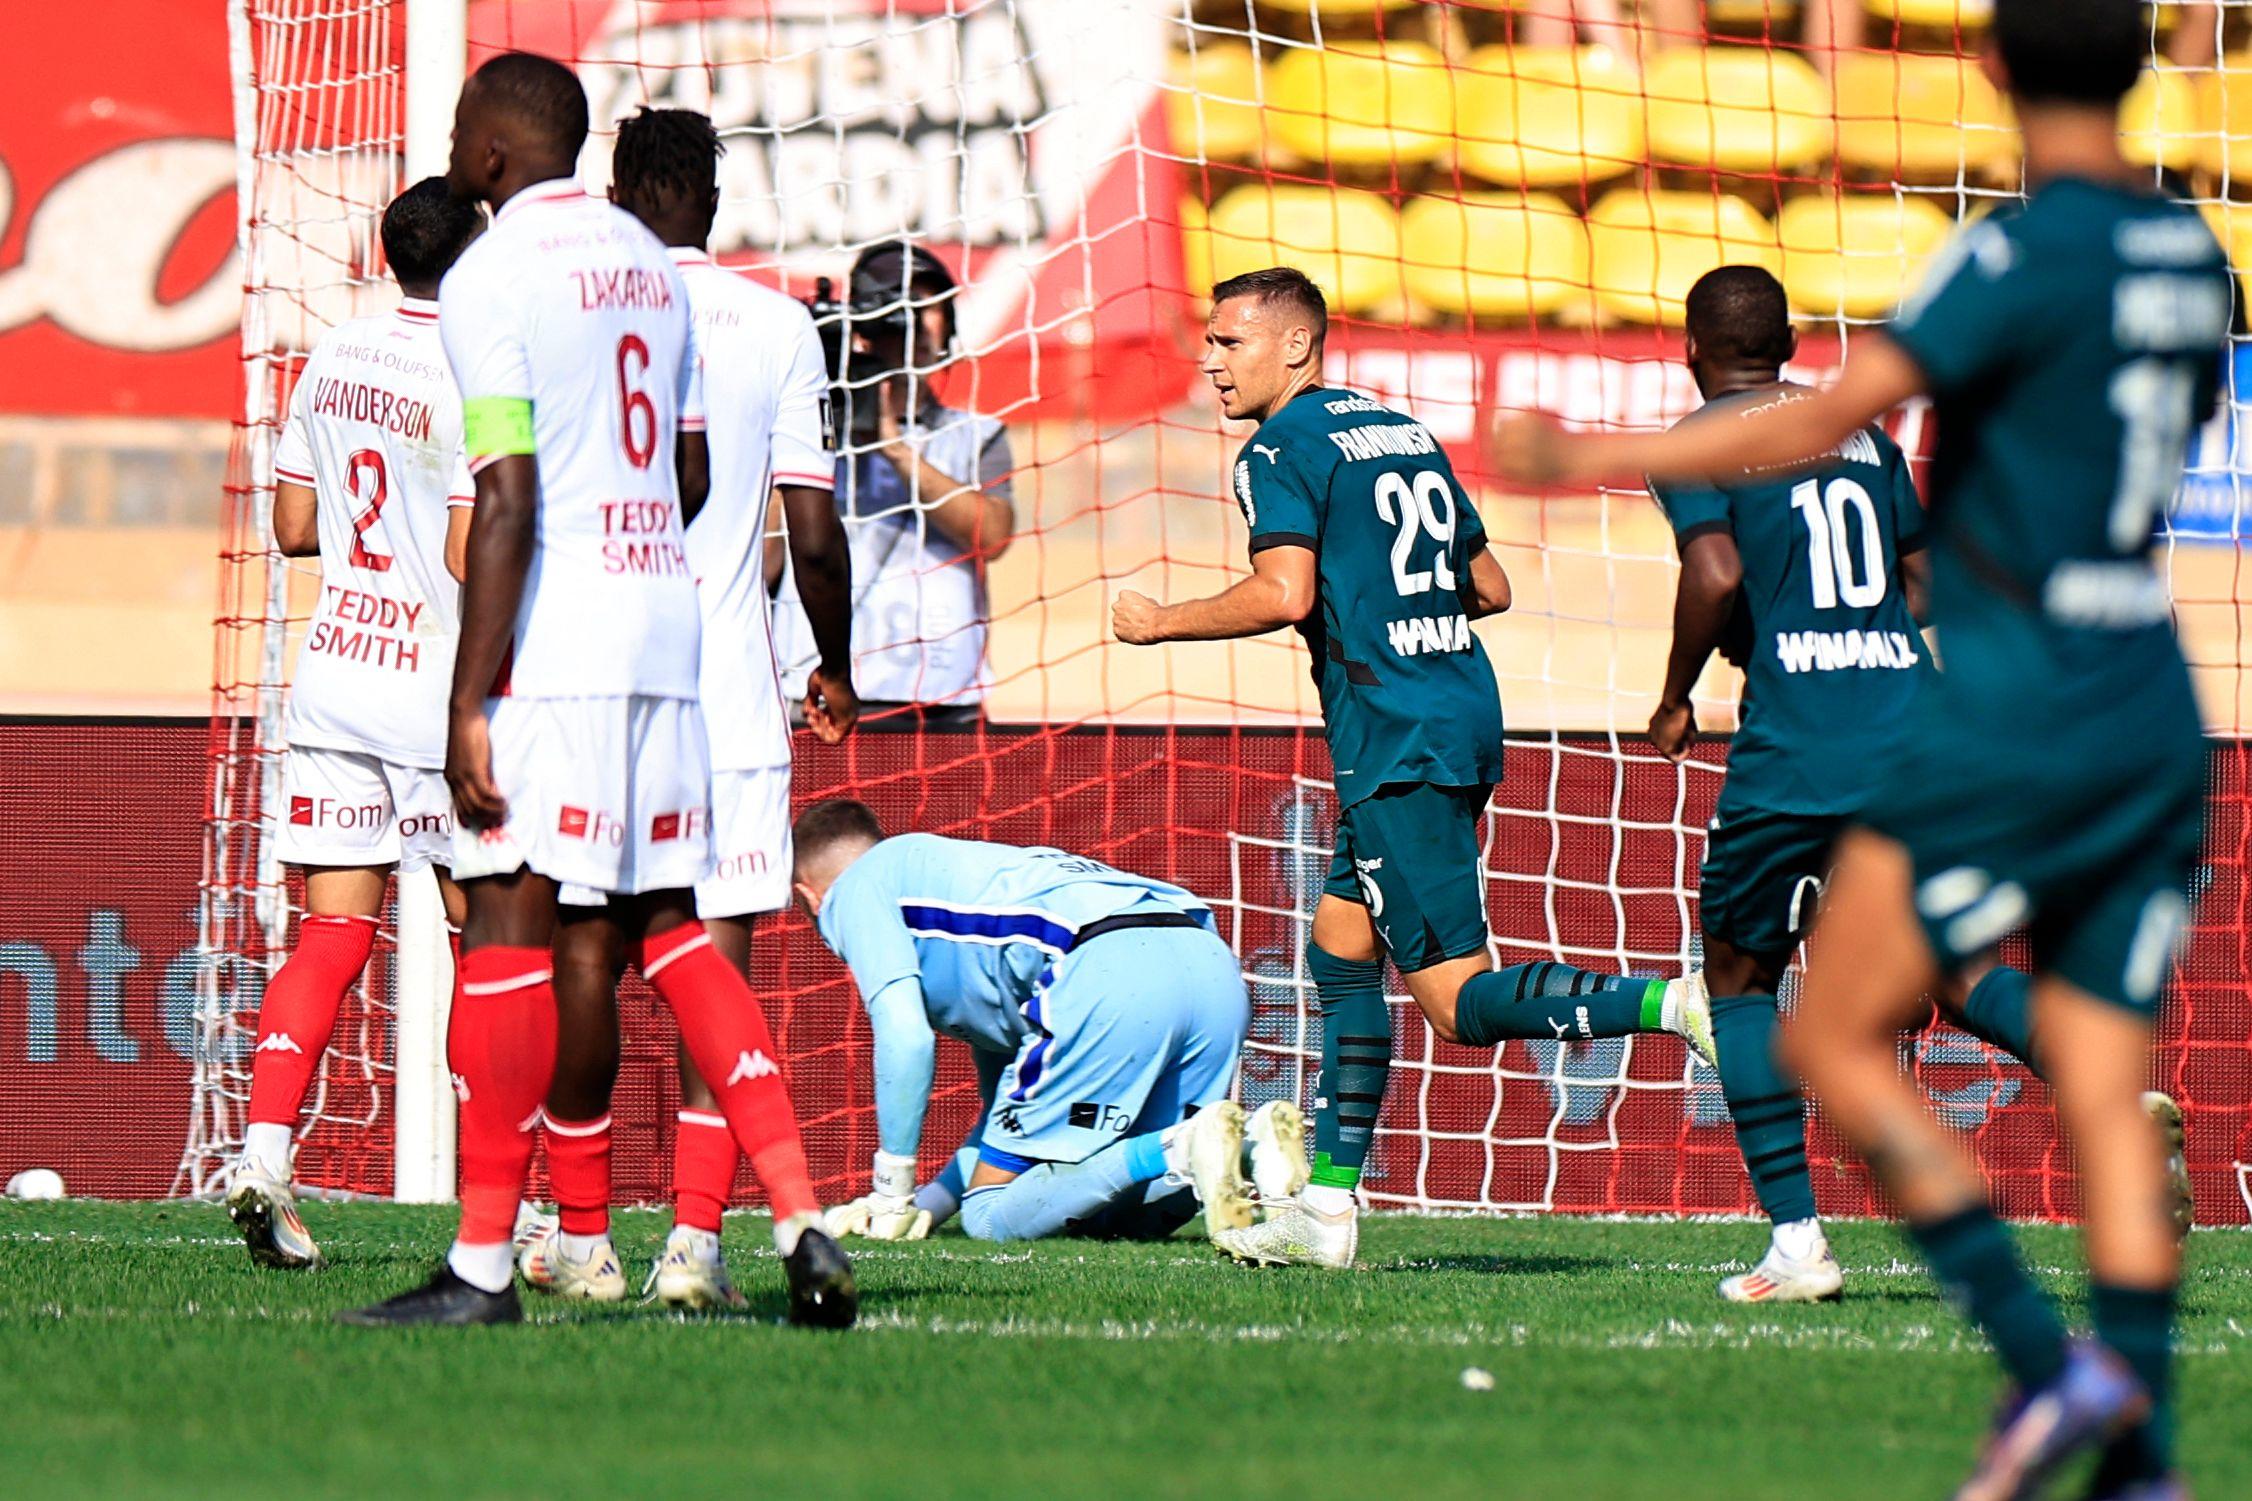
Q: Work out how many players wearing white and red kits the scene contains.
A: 3